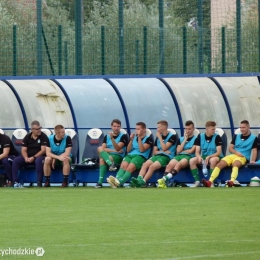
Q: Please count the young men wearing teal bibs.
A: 7